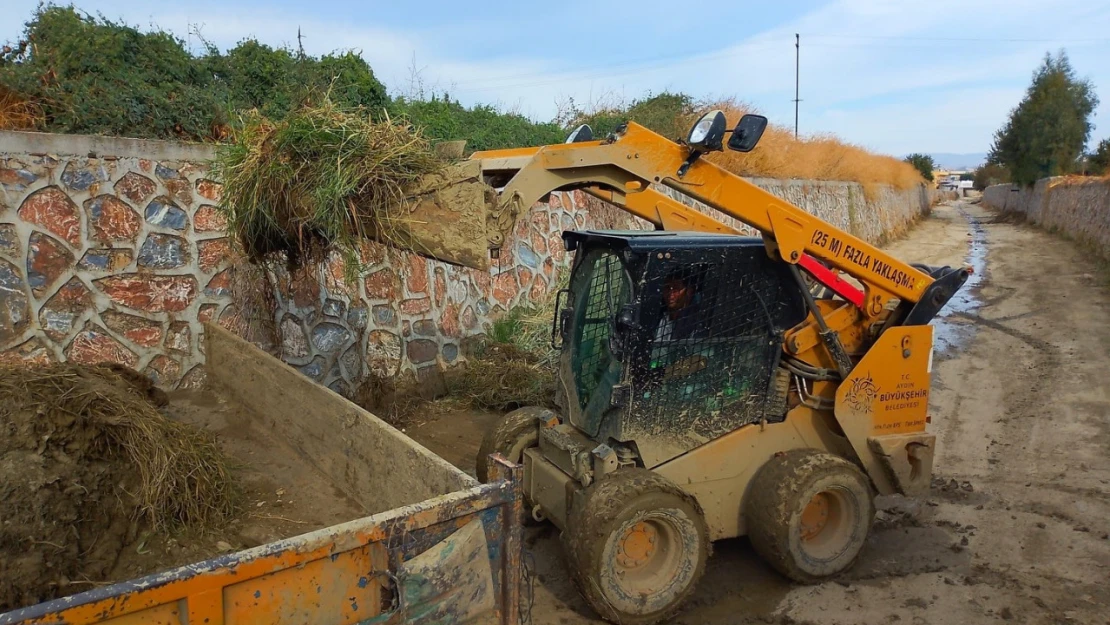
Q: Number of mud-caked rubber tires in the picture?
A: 3